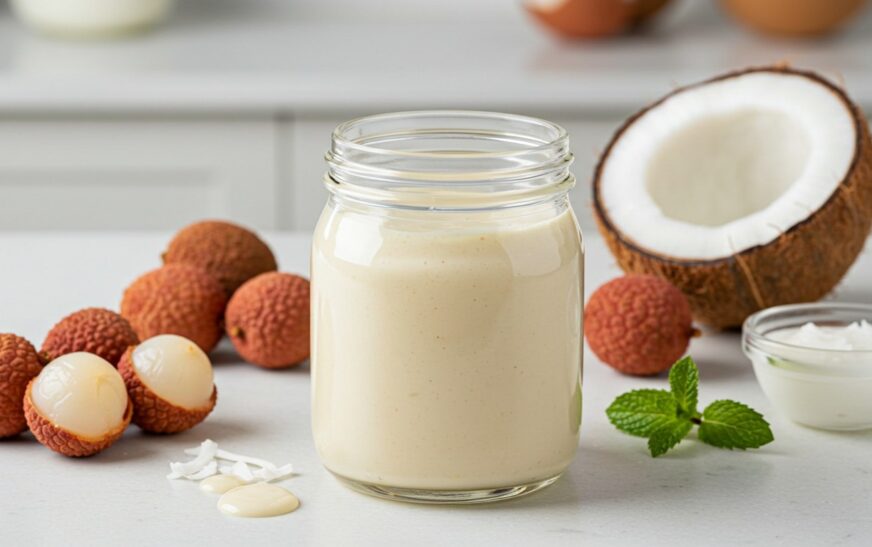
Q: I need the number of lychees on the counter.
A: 8